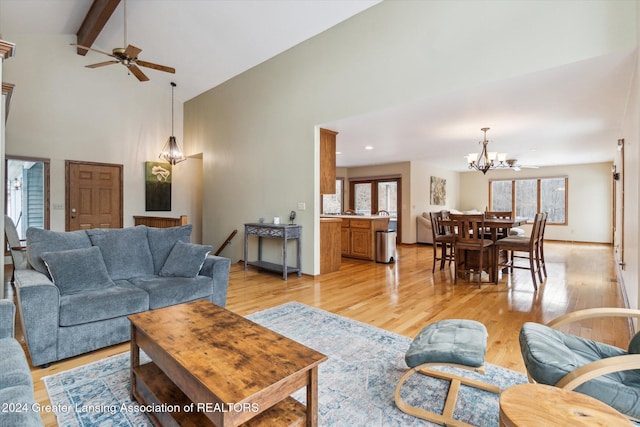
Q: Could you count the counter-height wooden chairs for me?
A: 6